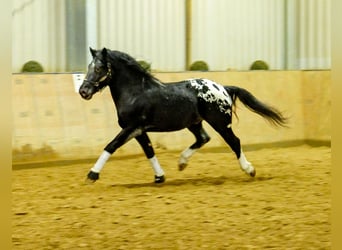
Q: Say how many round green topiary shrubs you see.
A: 4